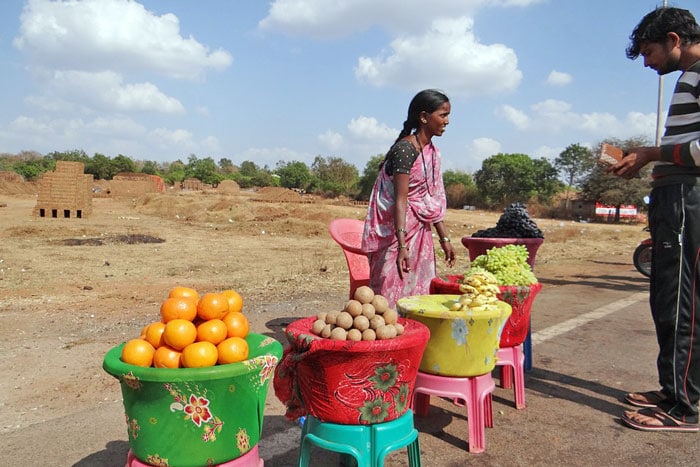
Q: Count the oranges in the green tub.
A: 13